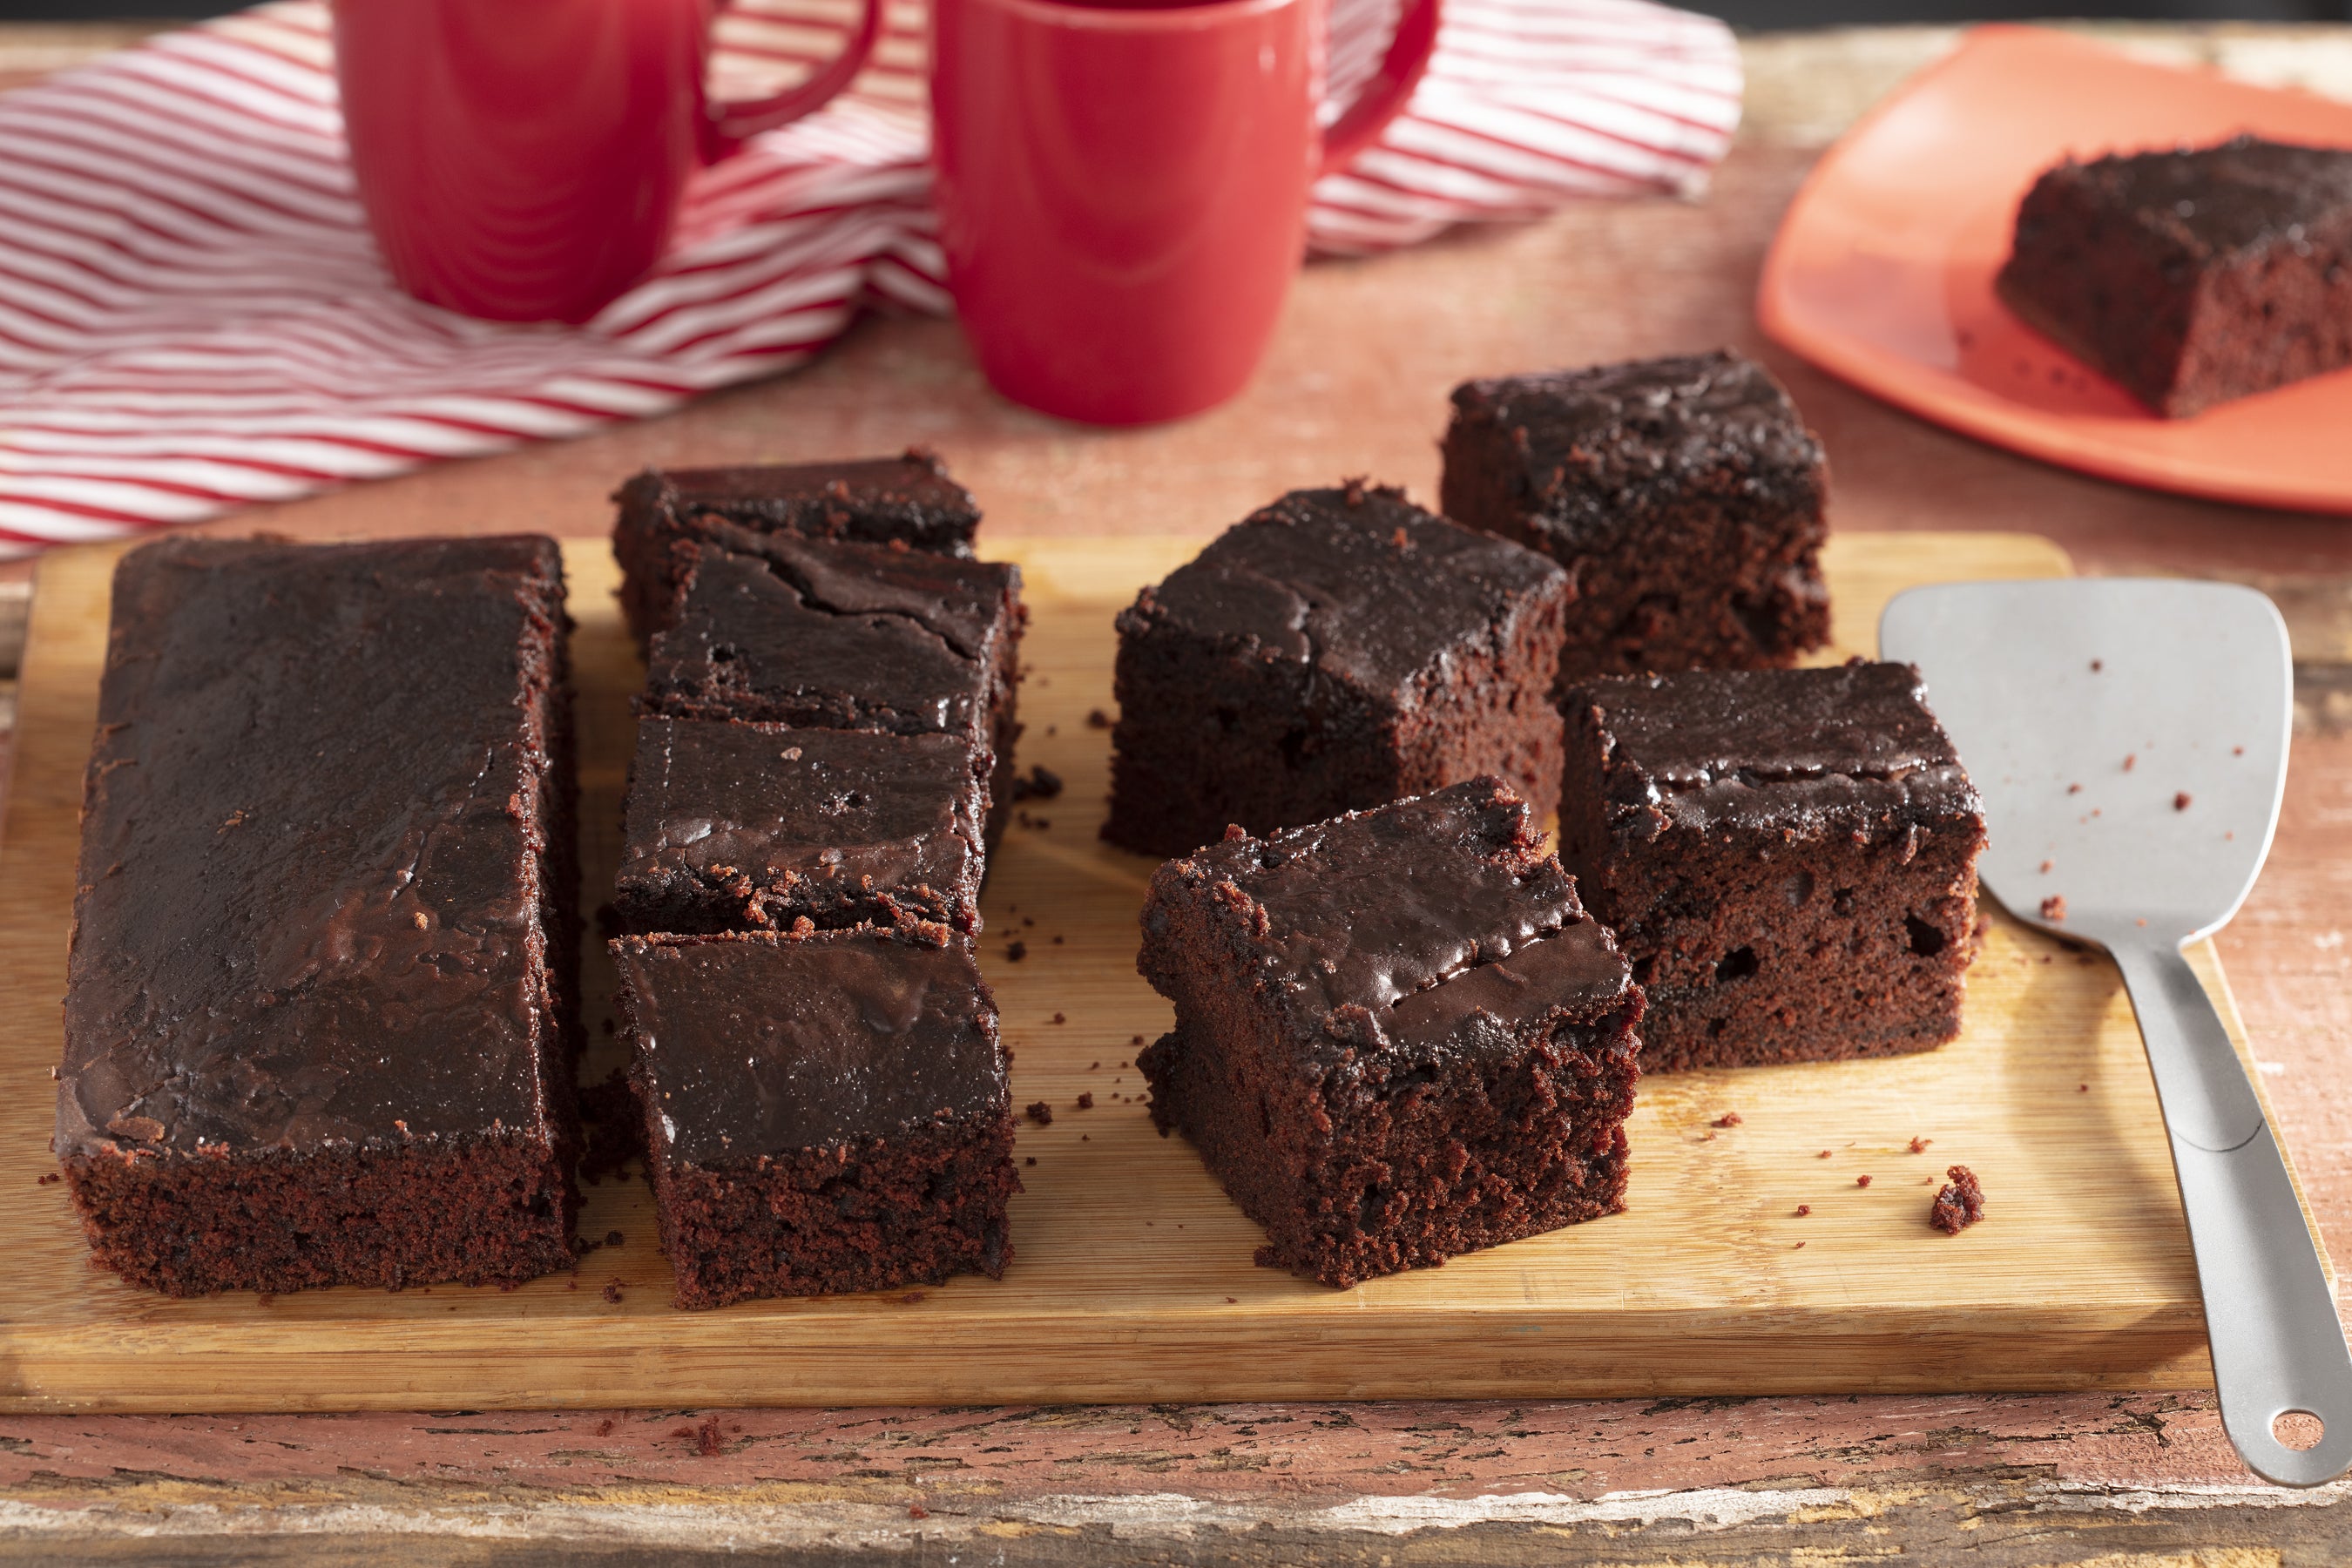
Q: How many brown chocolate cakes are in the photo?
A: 10